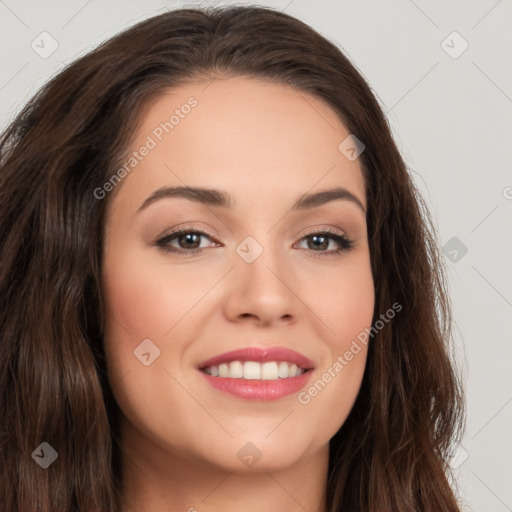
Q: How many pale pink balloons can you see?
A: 0